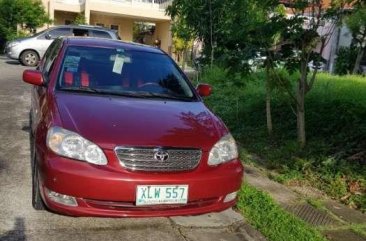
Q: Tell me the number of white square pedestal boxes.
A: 0